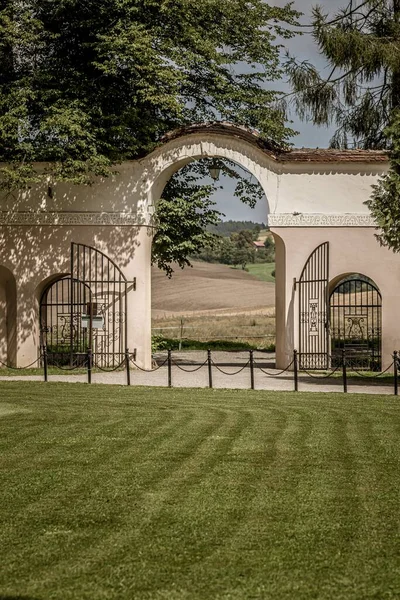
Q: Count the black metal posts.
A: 9